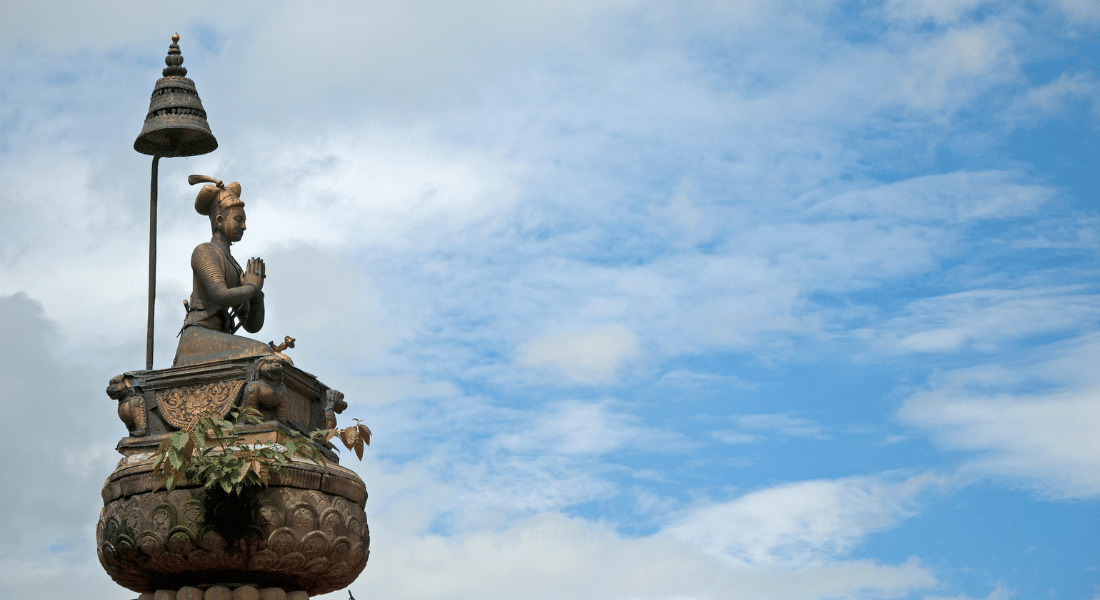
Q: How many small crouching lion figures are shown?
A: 3